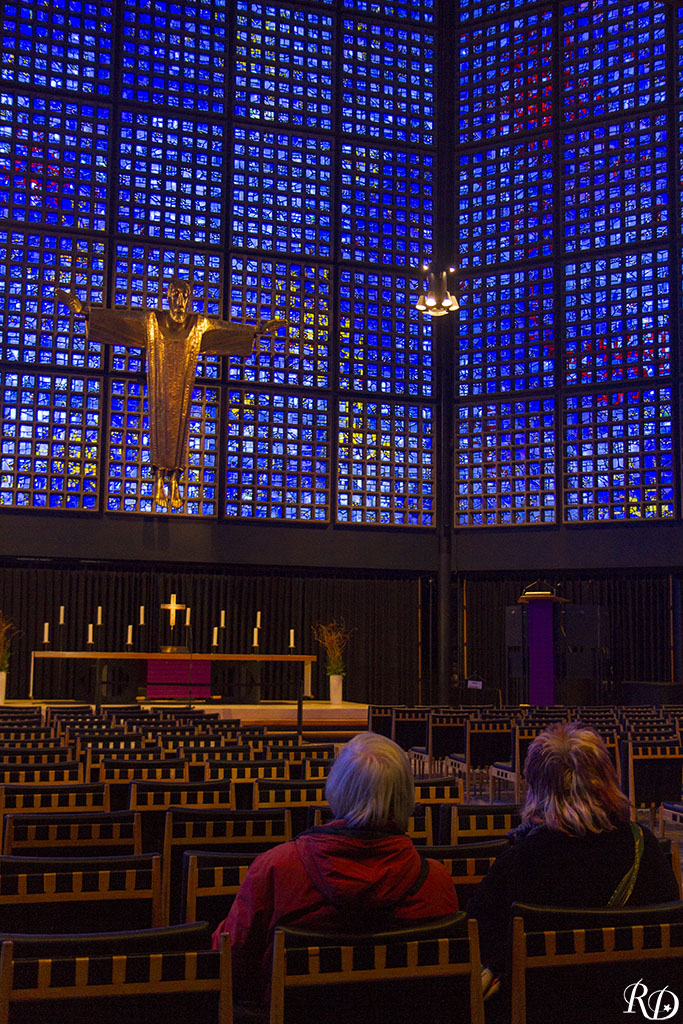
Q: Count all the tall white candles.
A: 12